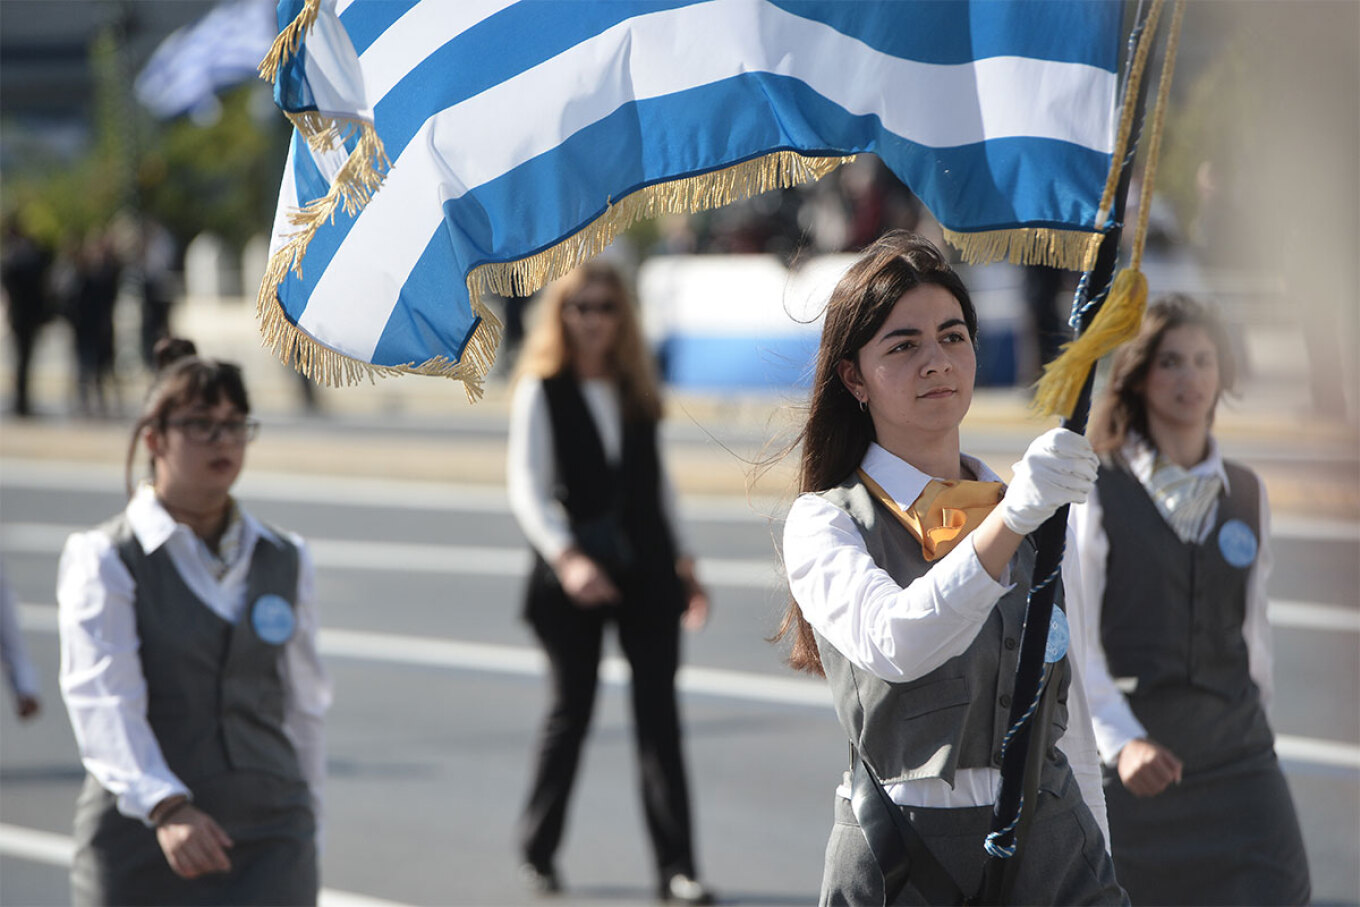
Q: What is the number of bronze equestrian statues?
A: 0